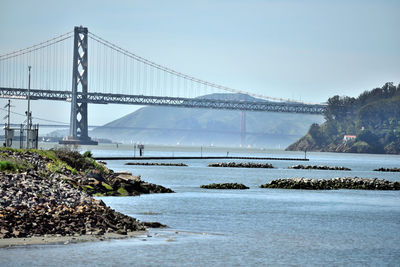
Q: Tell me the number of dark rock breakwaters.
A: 6